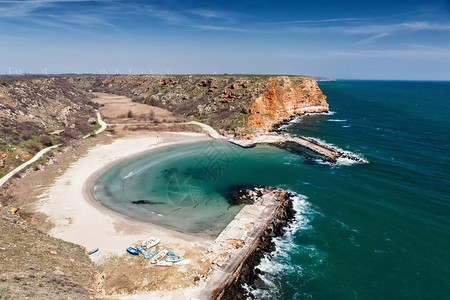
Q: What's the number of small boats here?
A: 11